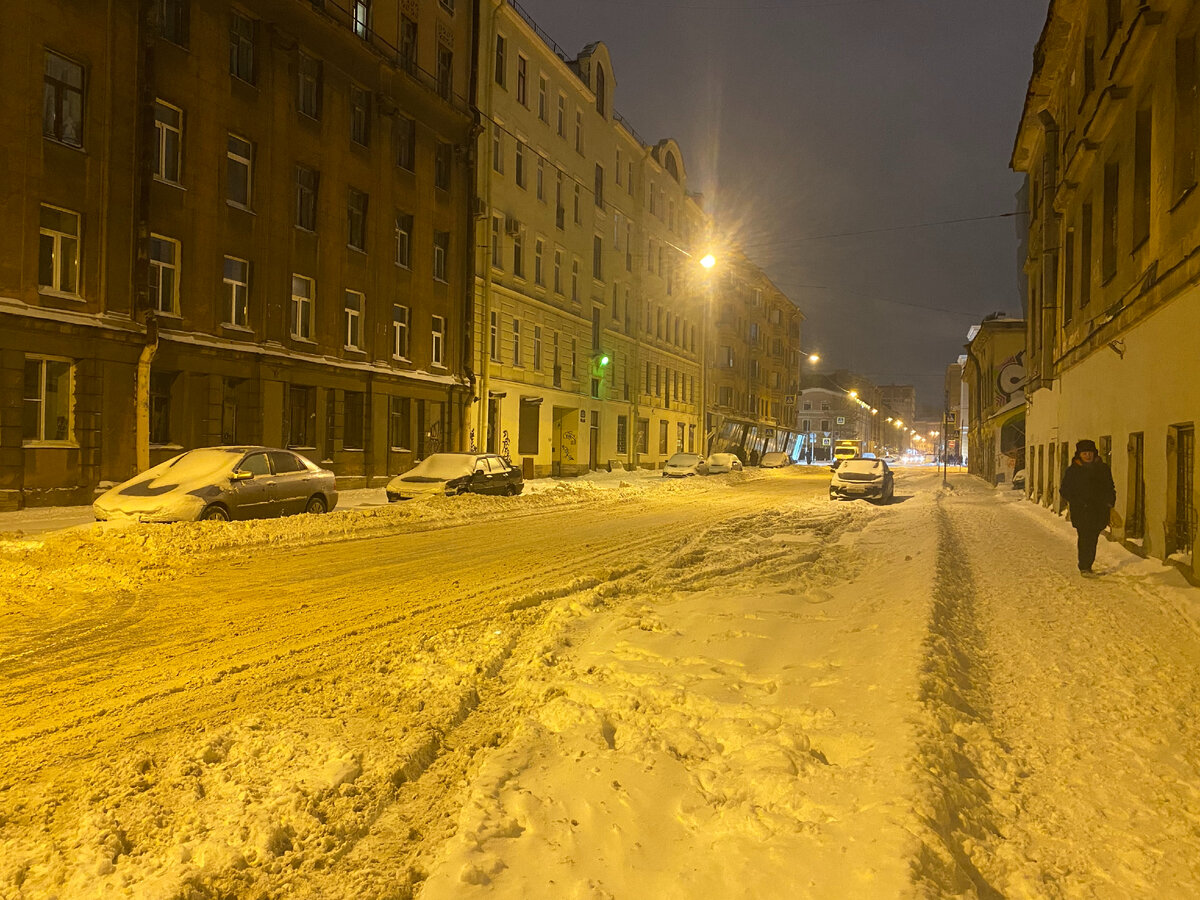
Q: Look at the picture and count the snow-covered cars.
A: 6